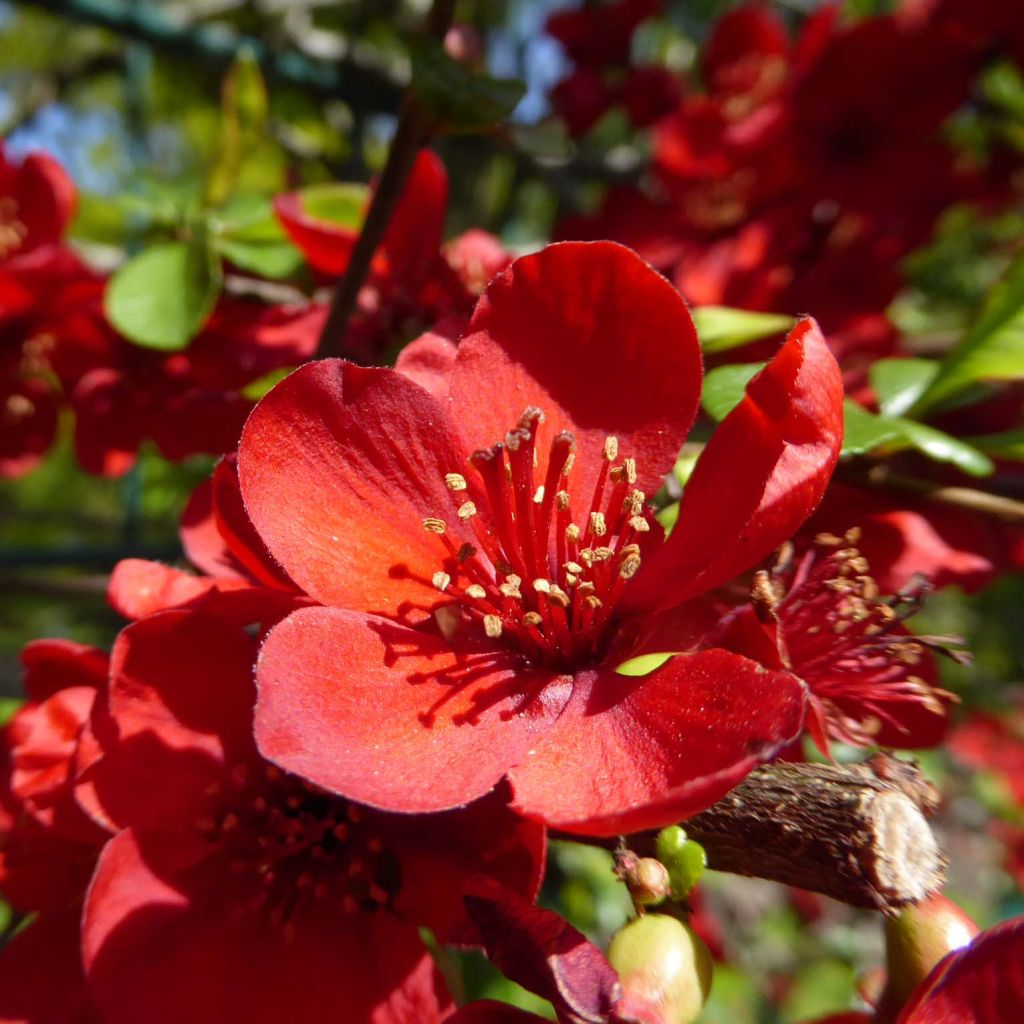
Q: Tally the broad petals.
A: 5